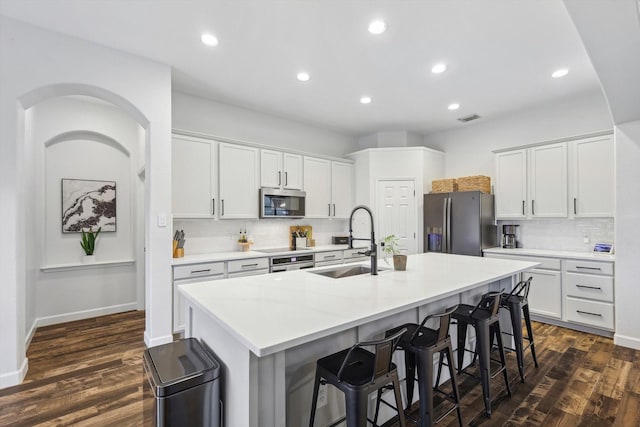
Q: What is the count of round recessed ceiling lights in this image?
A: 7